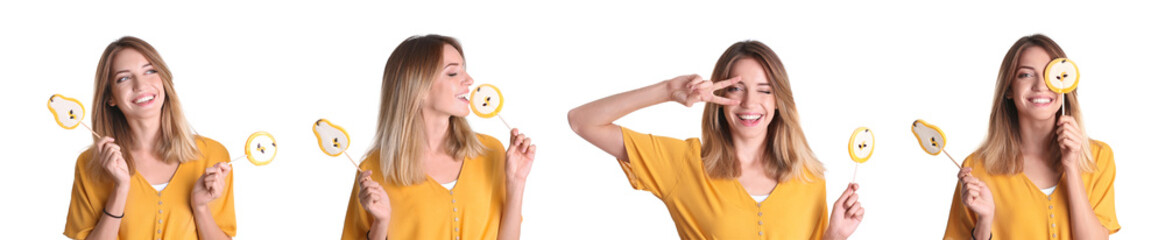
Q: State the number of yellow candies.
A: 7